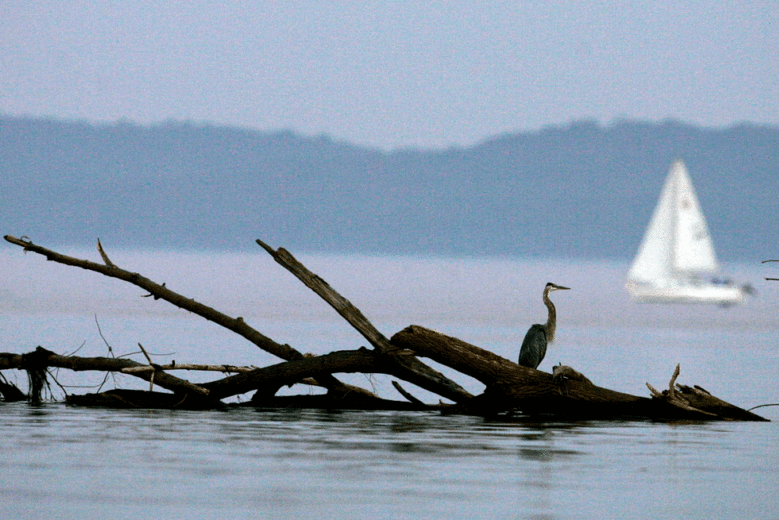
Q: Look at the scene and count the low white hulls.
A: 1